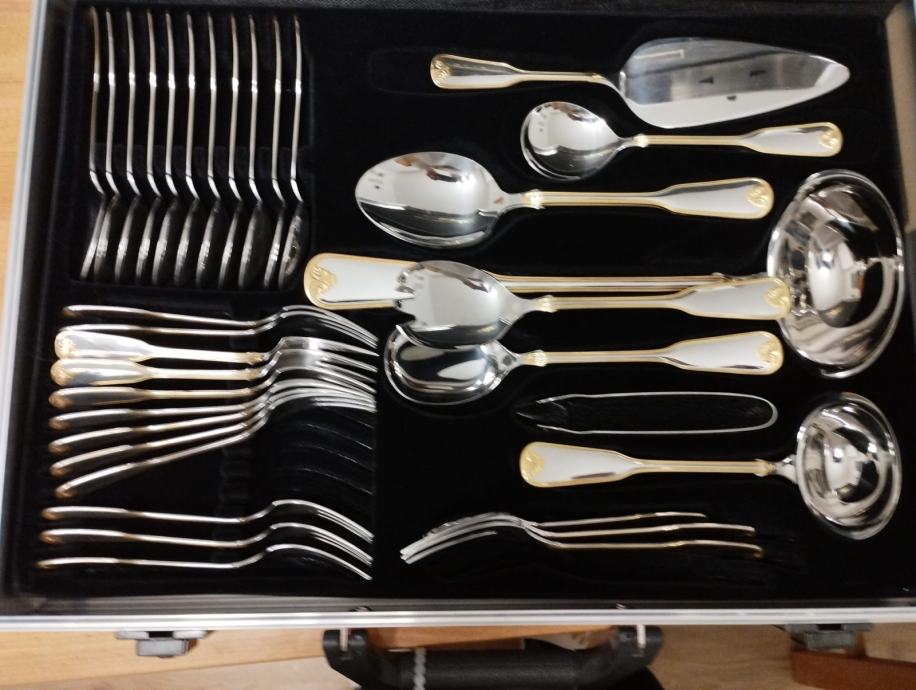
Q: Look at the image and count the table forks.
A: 12